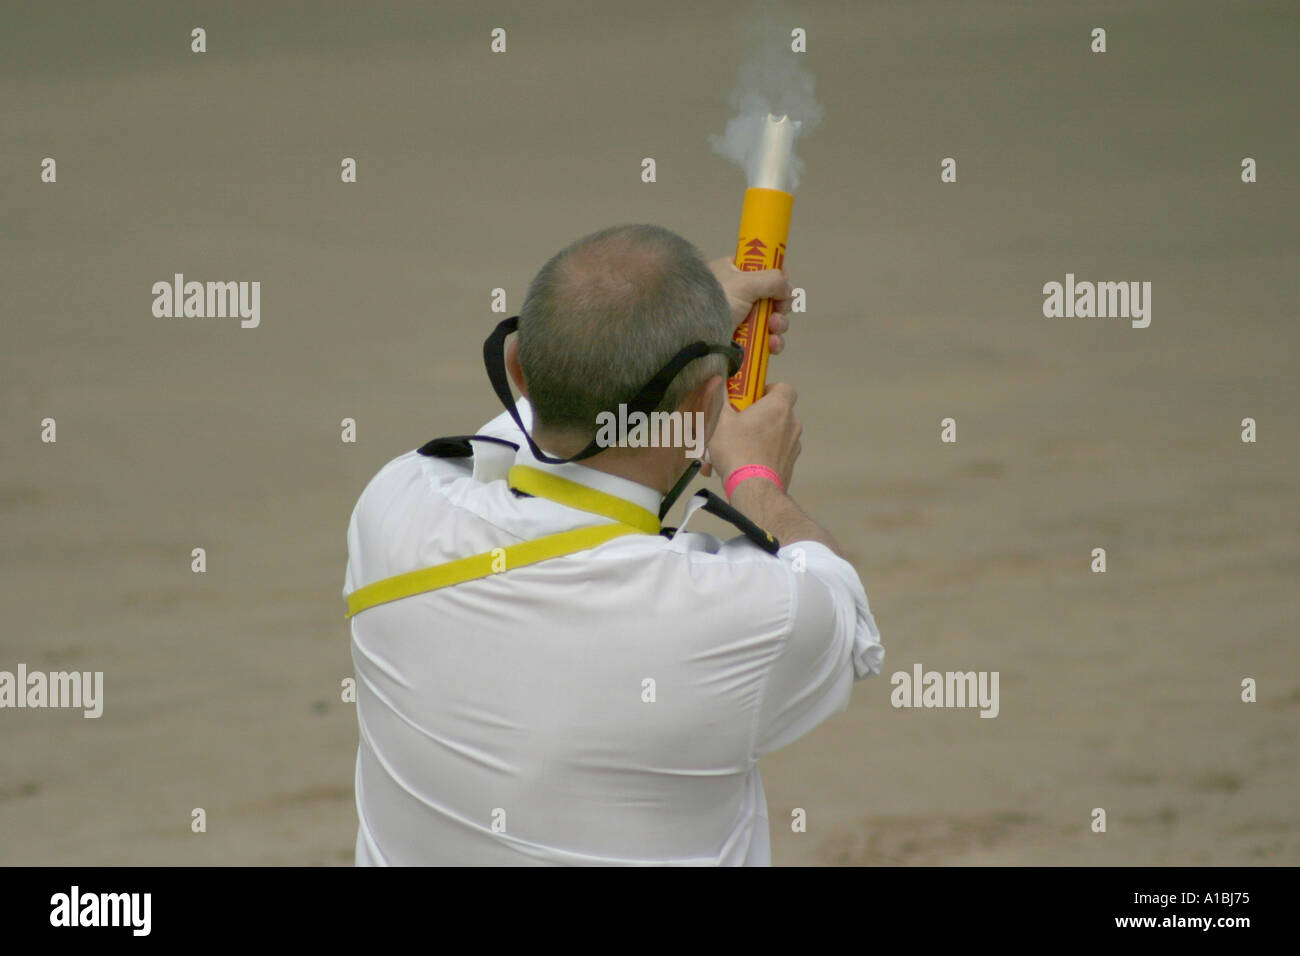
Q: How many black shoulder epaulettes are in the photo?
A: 2